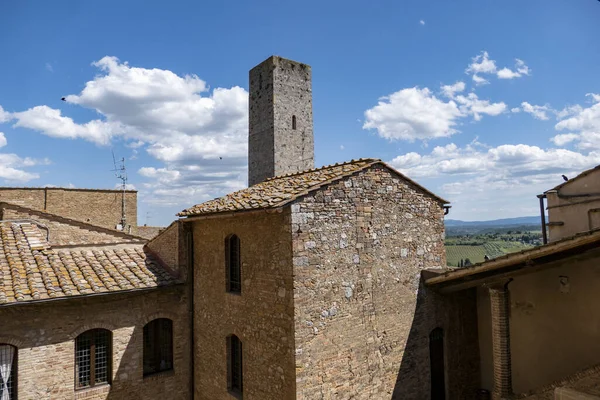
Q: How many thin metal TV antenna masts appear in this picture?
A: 1